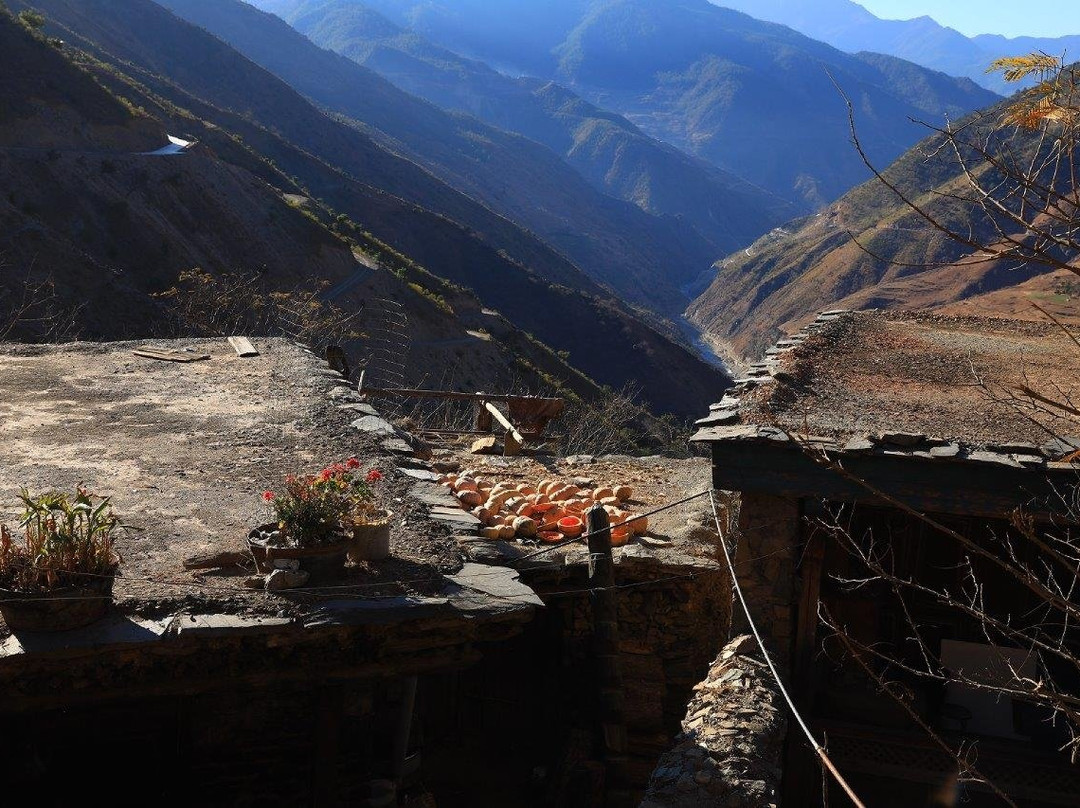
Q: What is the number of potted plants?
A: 3